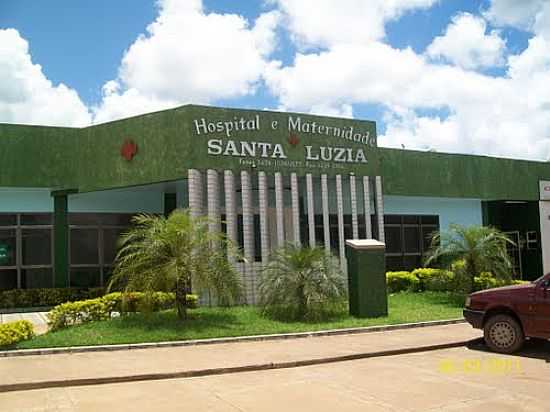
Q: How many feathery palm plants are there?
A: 3